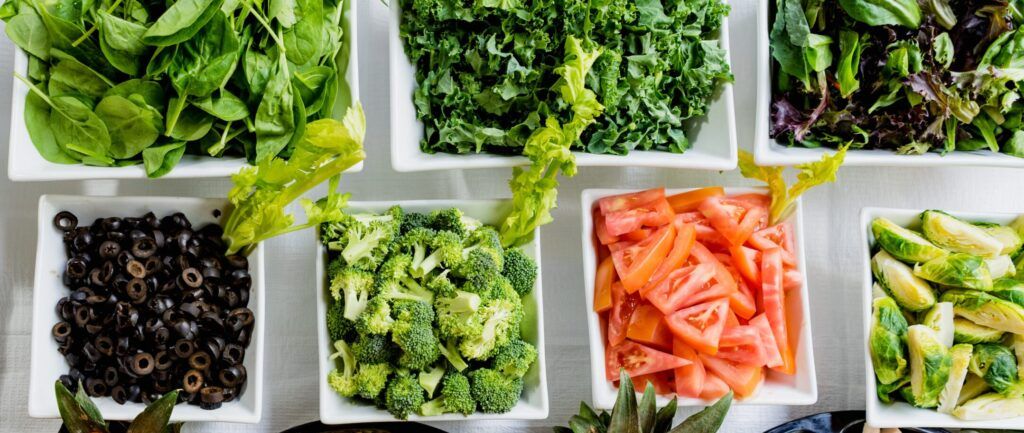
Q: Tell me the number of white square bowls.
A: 7